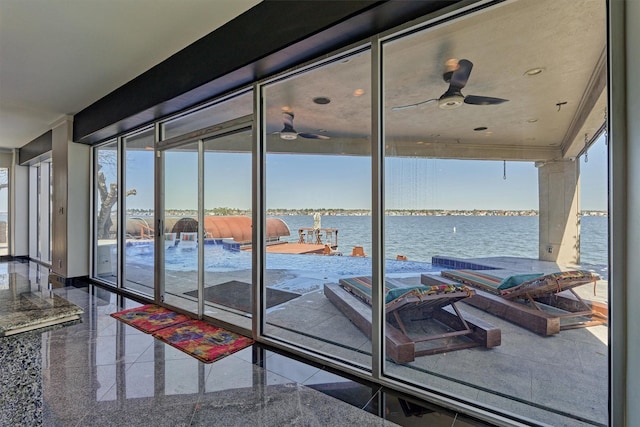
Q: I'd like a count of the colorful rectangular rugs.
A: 2